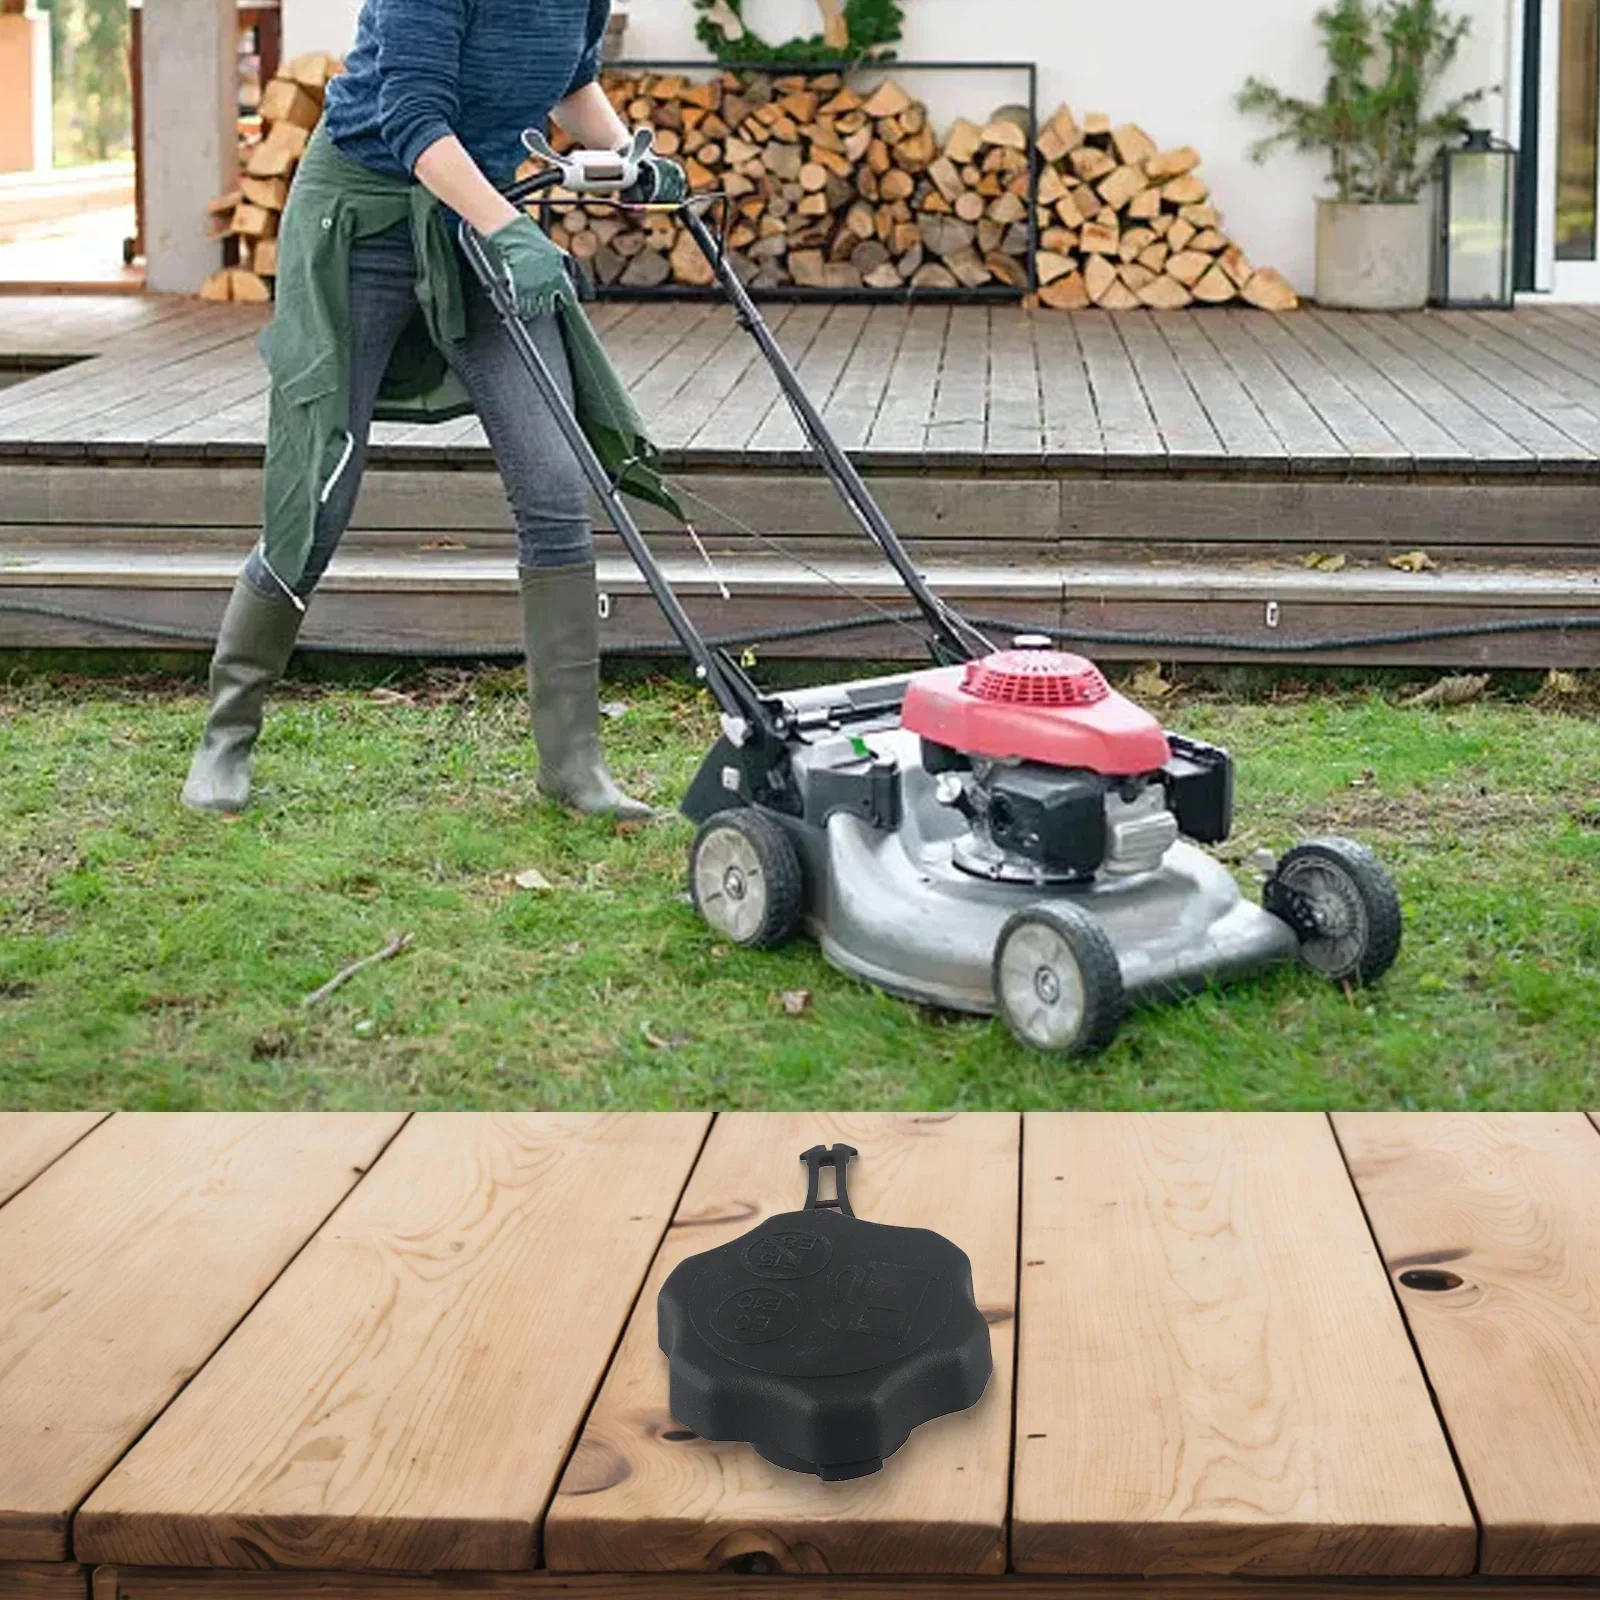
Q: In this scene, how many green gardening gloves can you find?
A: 2